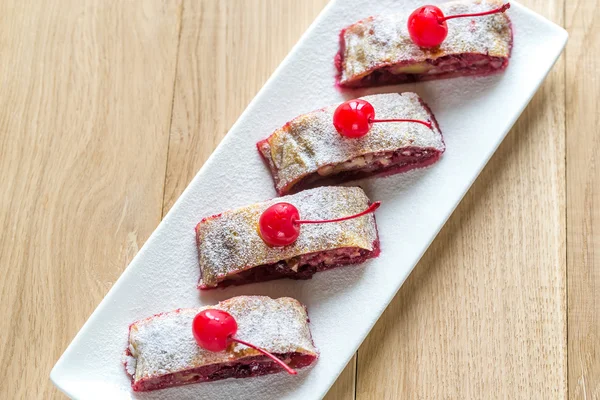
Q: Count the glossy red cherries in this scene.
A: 4